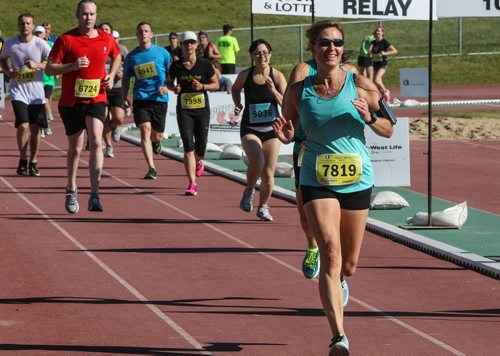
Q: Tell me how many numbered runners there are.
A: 6